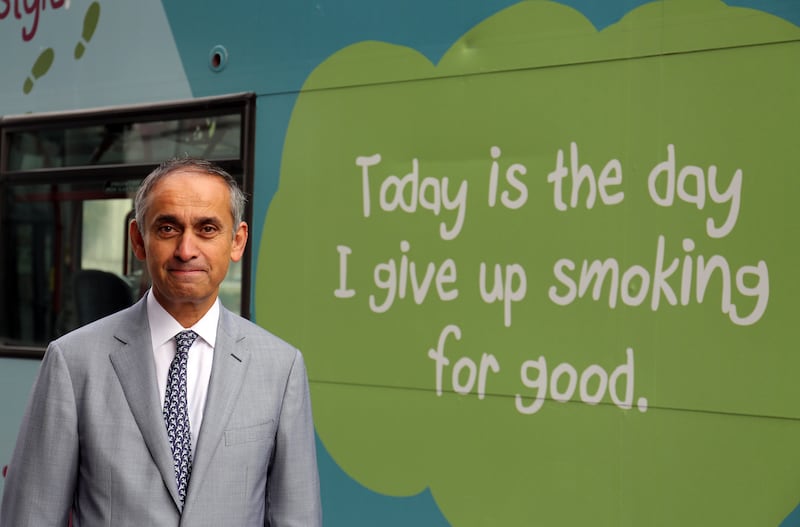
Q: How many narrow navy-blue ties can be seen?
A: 1